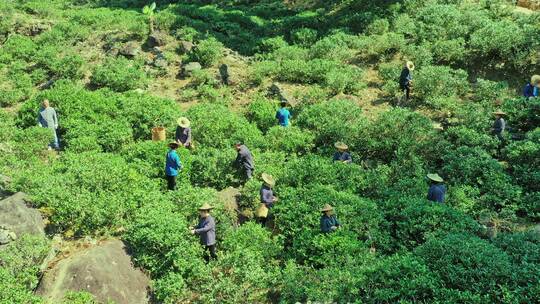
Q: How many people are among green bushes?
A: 13